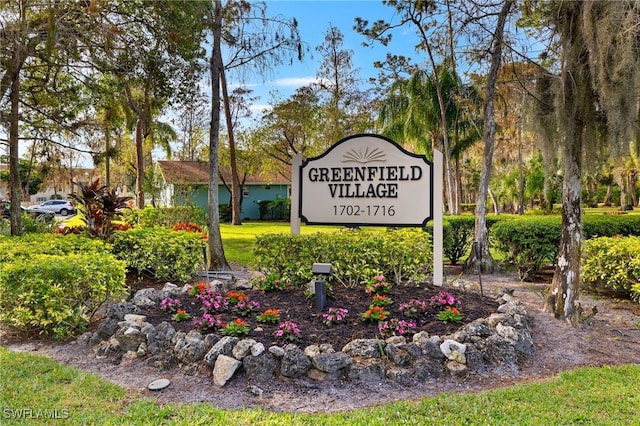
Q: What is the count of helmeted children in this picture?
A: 0